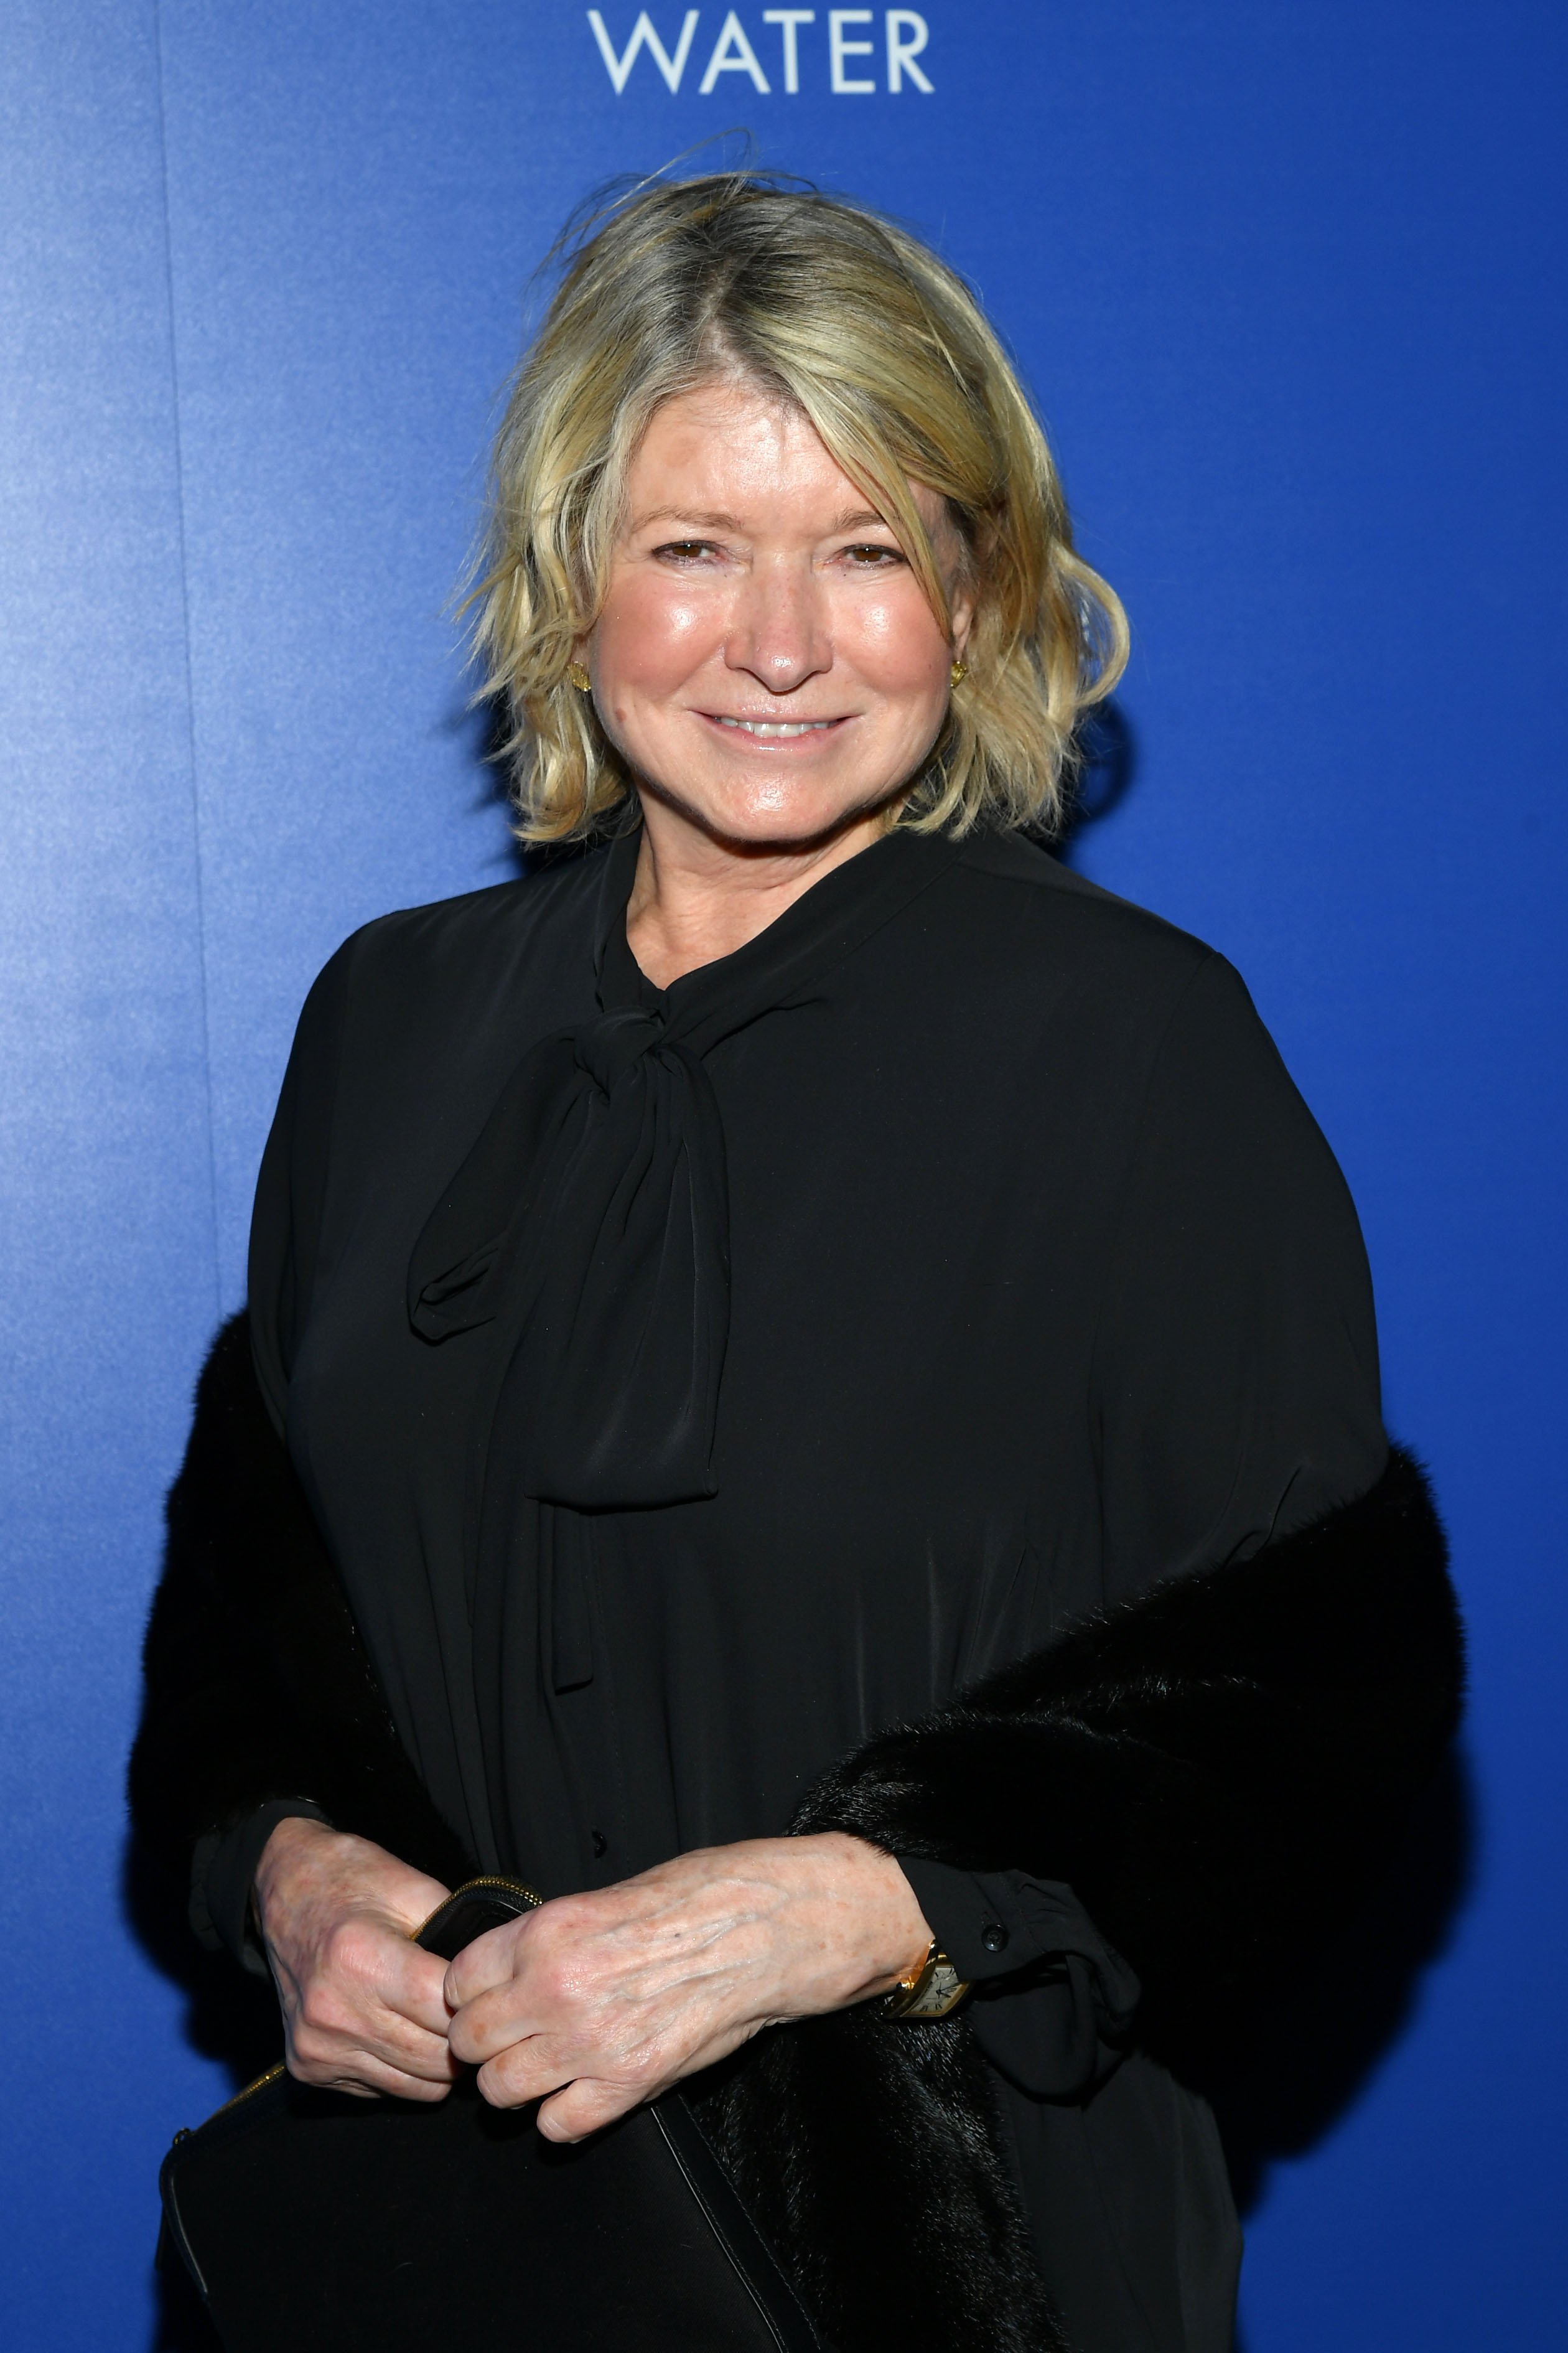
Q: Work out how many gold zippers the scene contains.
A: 1